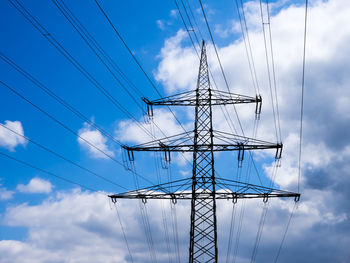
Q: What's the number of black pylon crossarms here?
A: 3